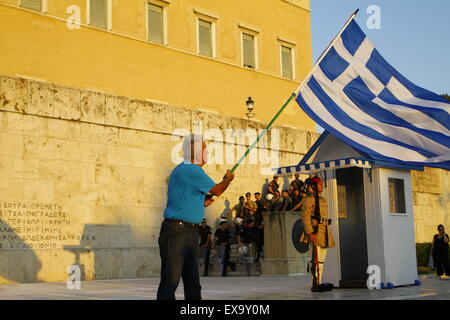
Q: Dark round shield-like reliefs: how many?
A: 1